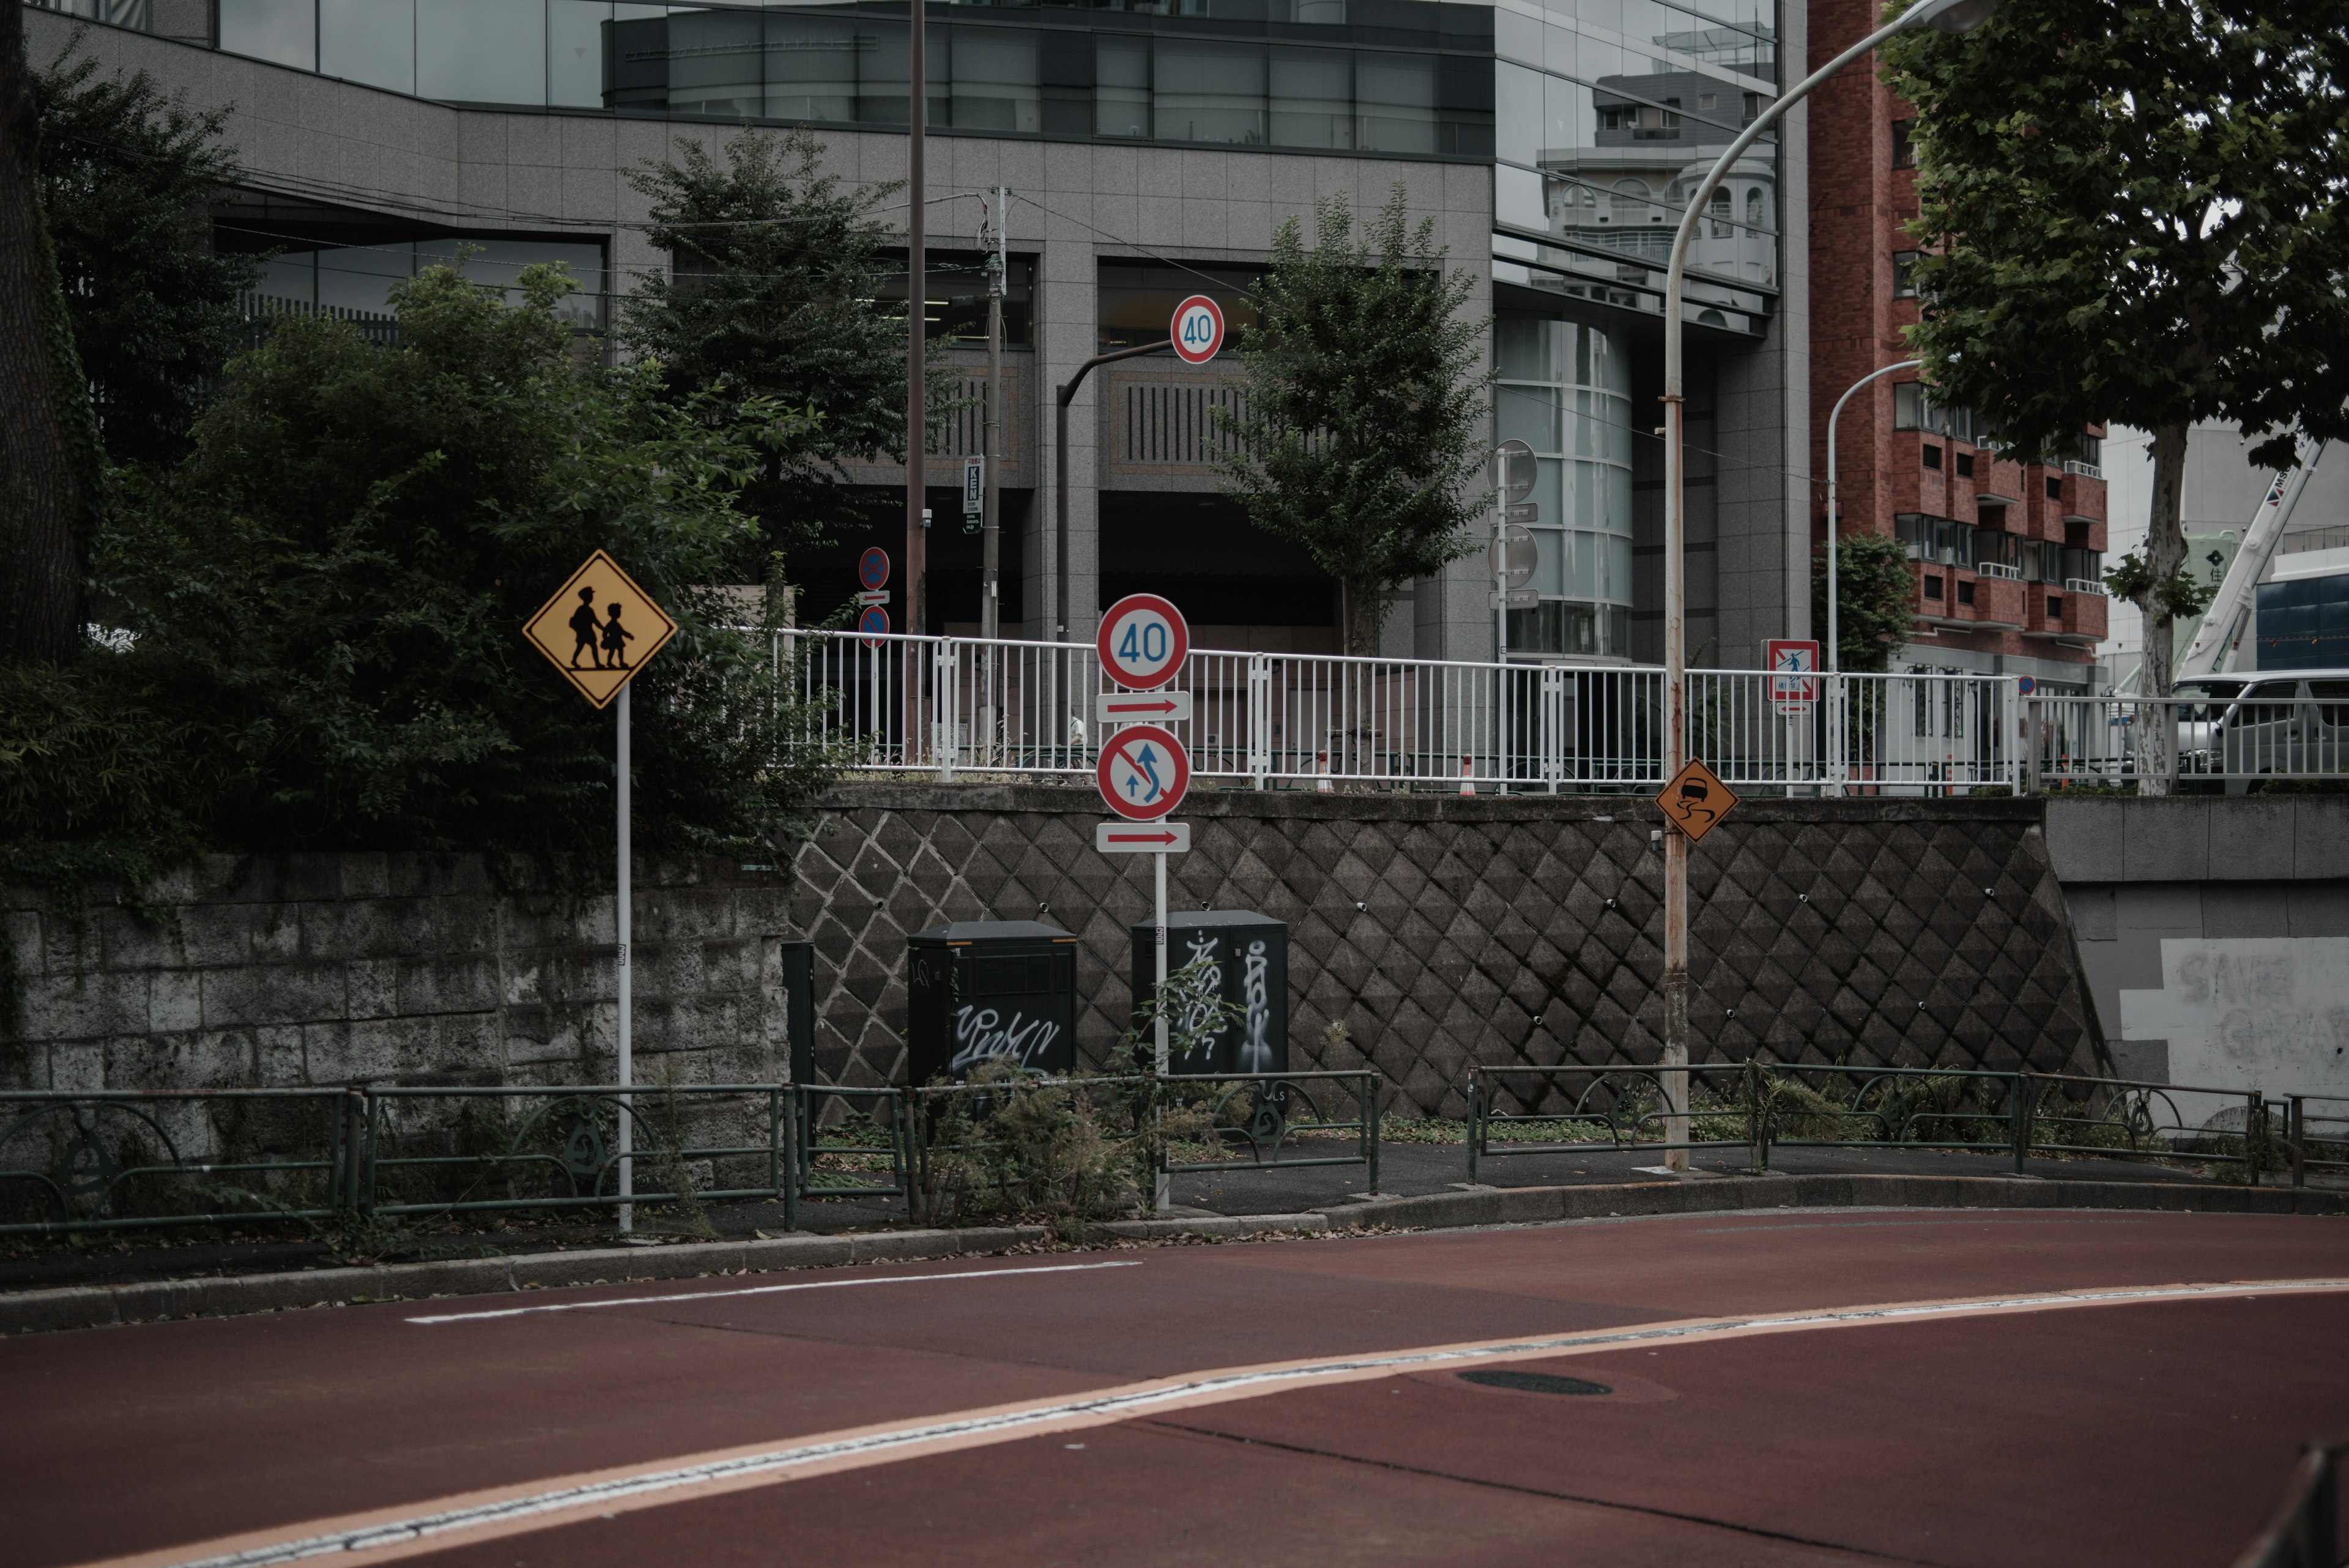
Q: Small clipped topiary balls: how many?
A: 0